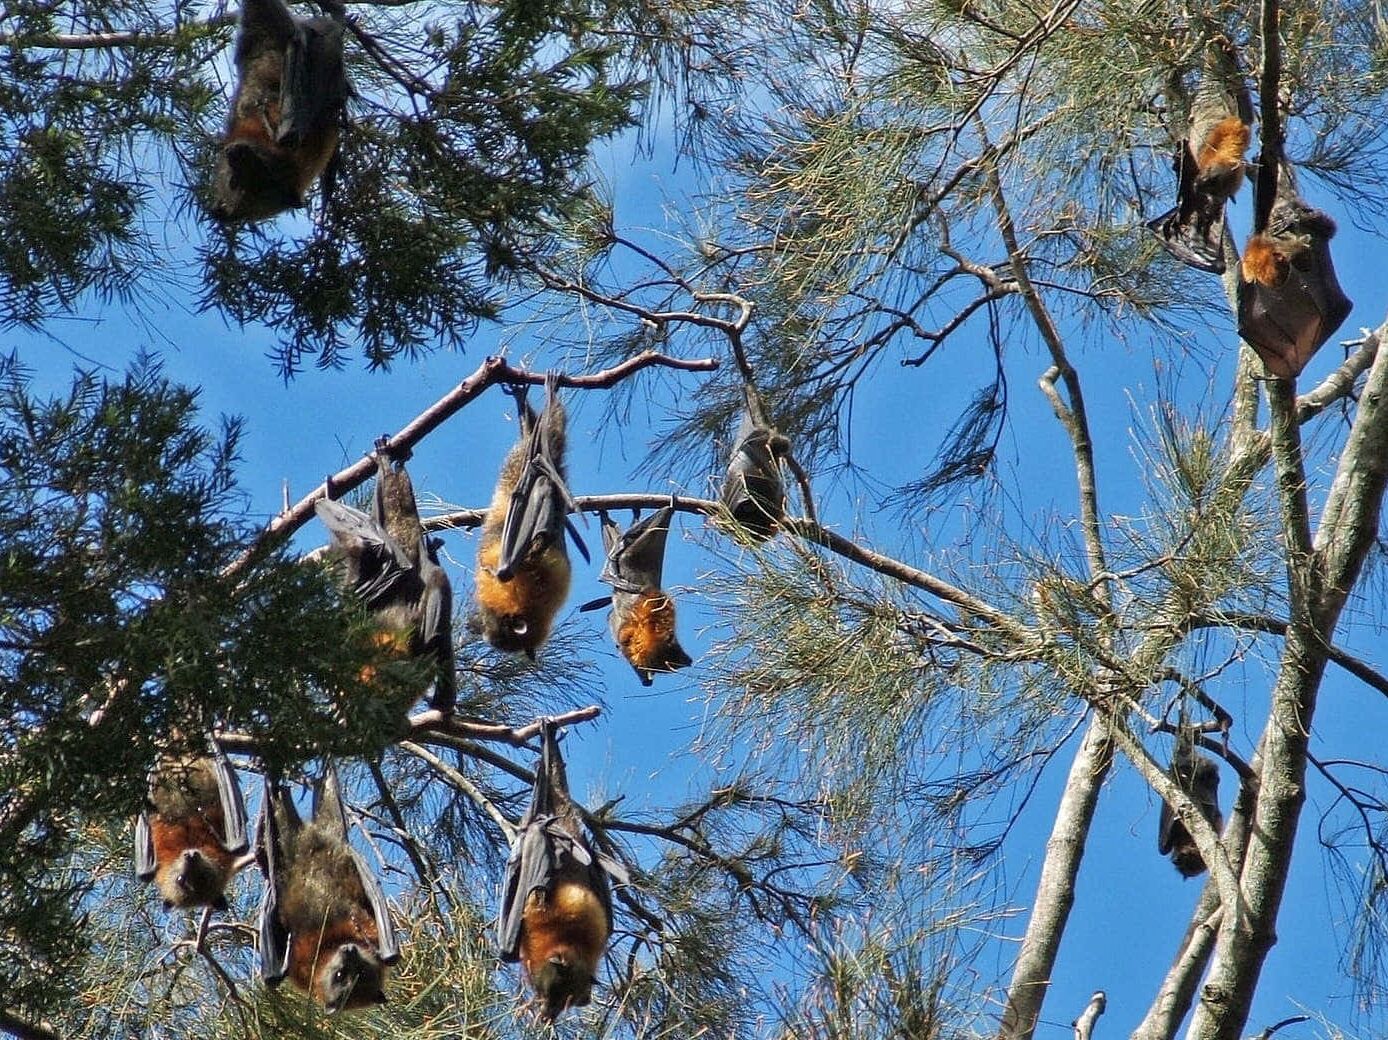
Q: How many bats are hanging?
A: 11